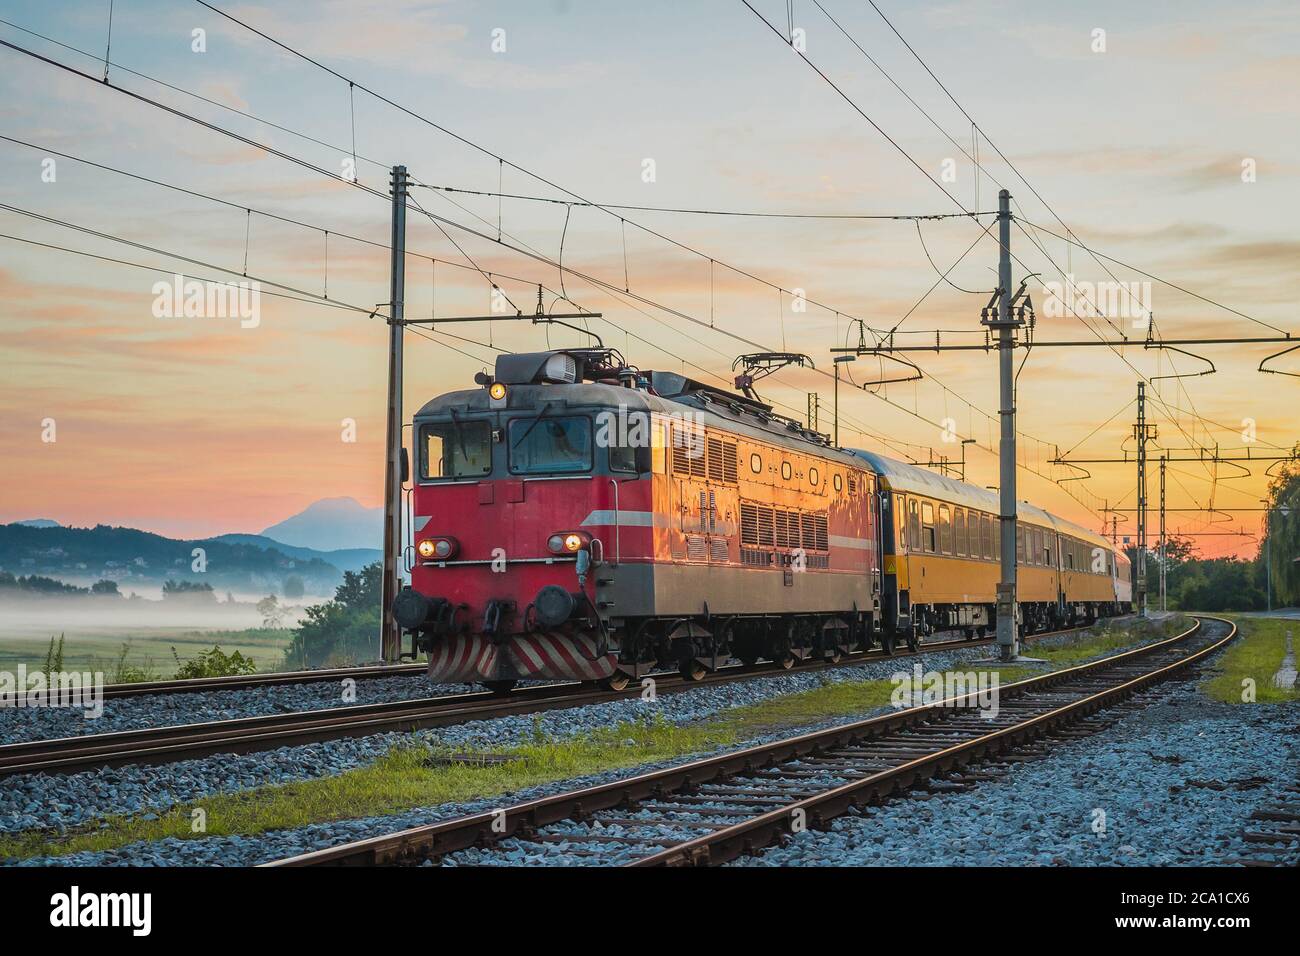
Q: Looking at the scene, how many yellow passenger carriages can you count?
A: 2